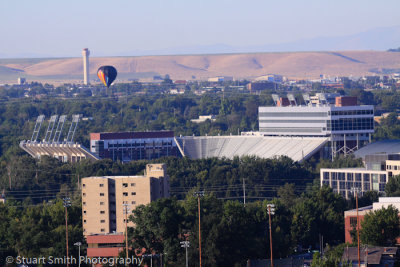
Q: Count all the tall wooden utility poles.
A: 5